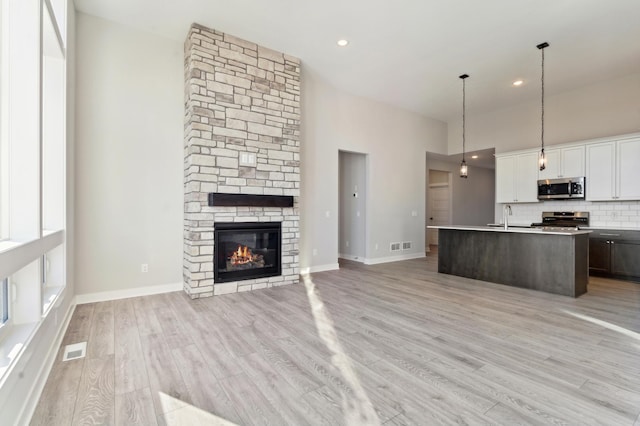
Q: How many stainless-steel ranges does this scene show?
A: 1